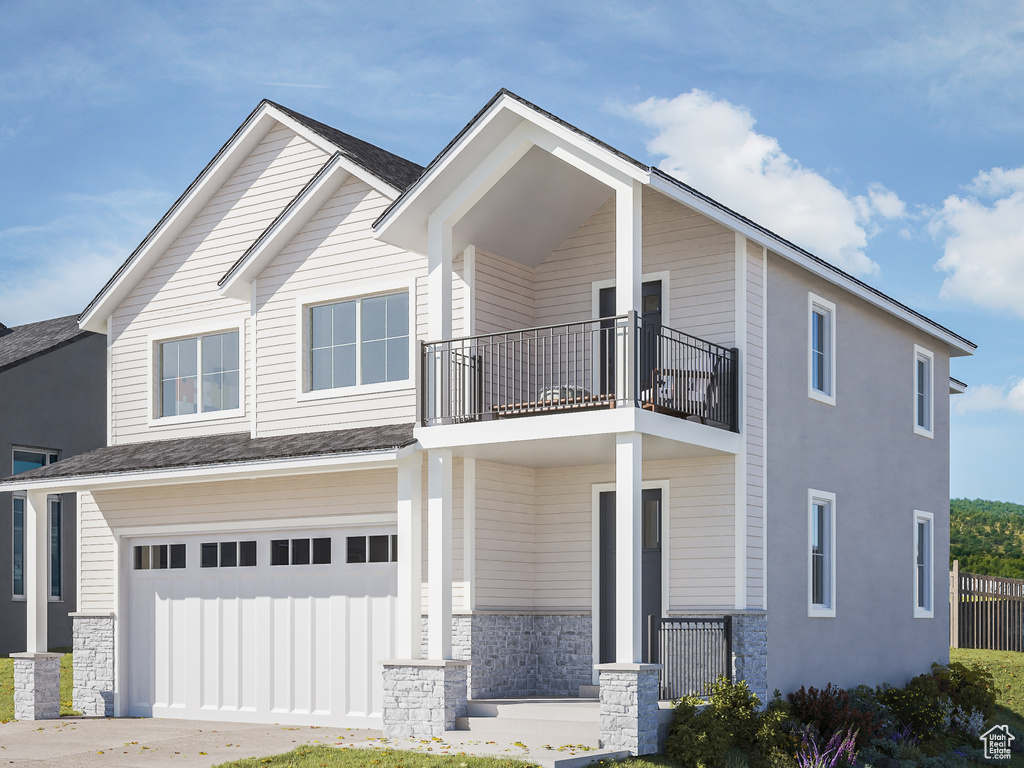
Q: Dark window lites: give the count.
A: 12